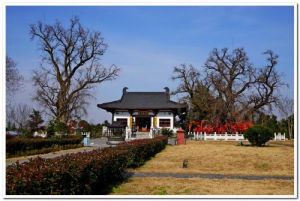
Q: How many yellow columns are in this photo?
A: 2